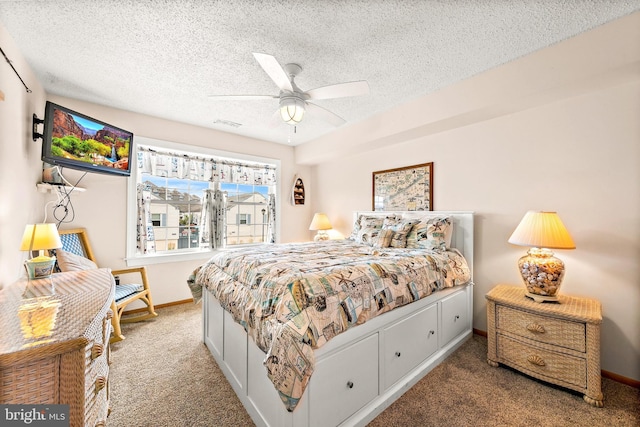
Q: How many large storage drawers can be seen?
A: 3